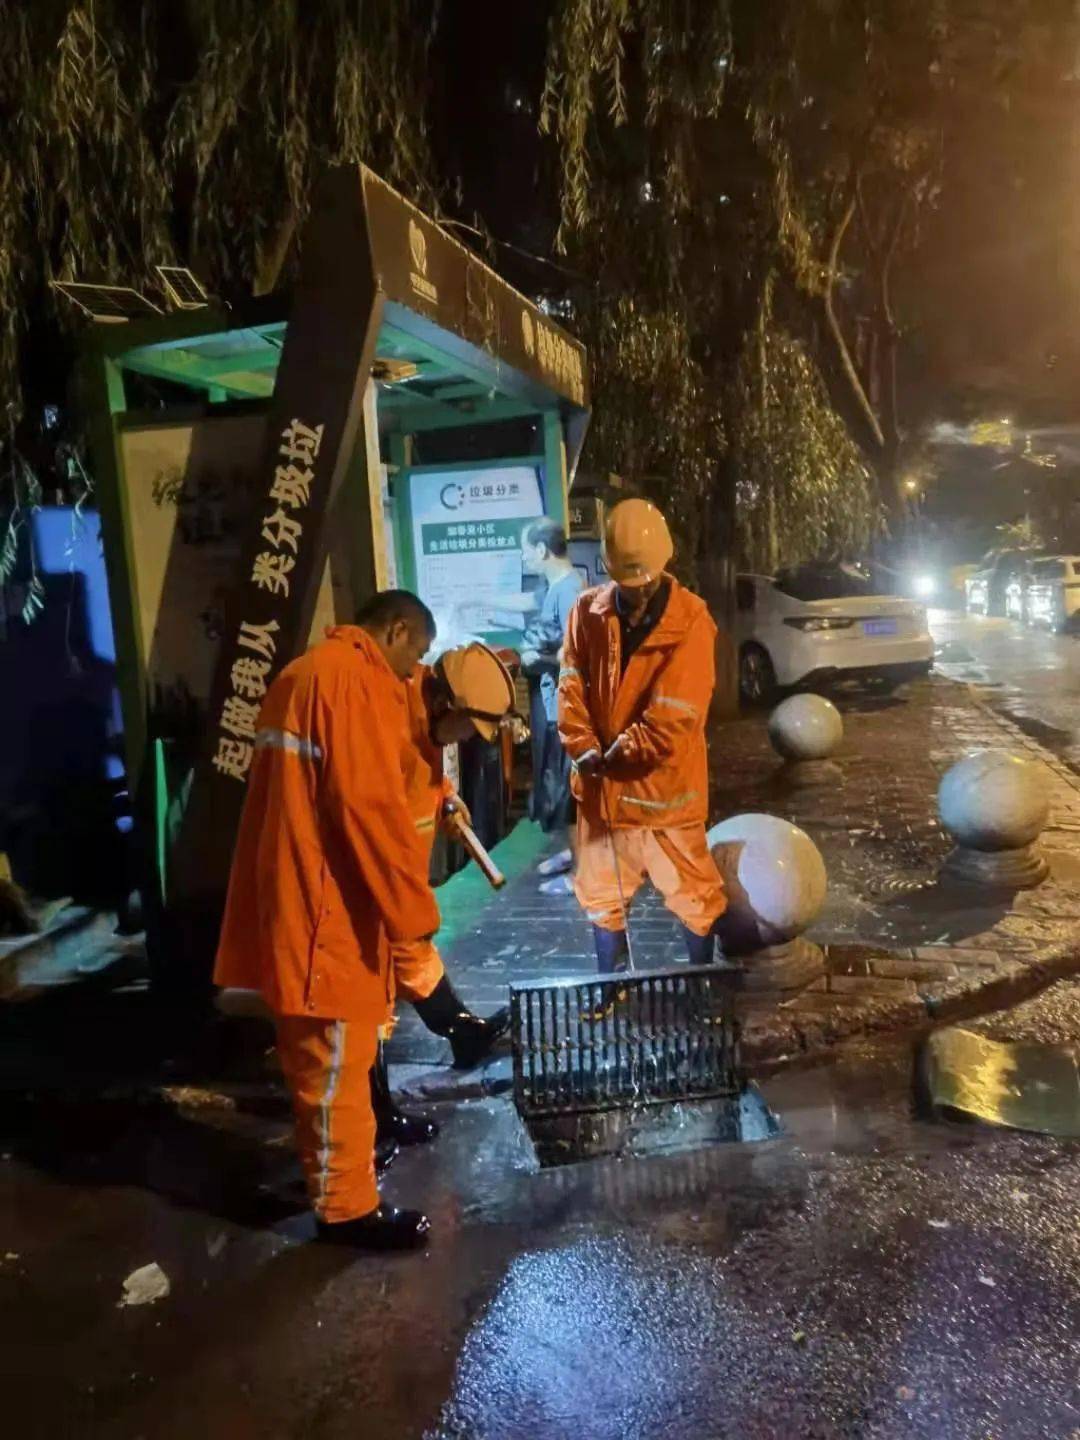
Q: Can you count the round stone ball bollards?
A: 3